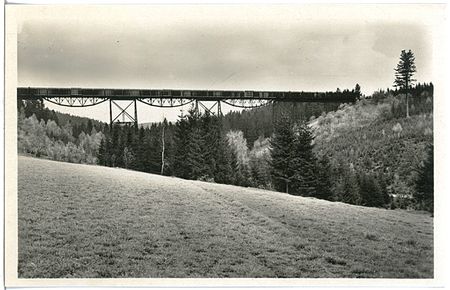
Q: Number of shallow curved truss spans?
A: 3